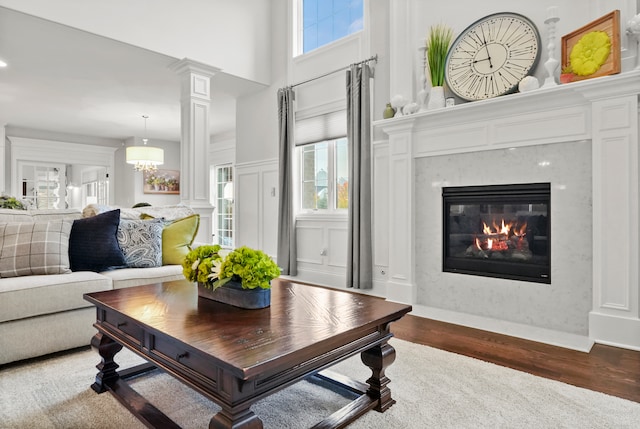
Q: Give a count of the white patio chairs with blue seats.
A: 0